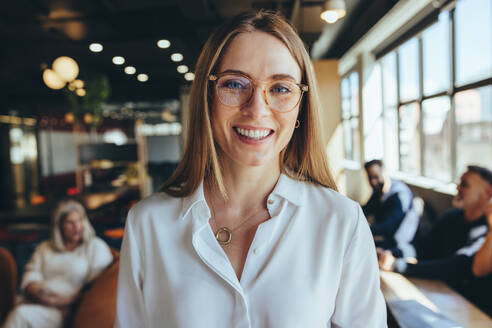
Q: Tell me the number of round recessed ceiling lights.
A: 8